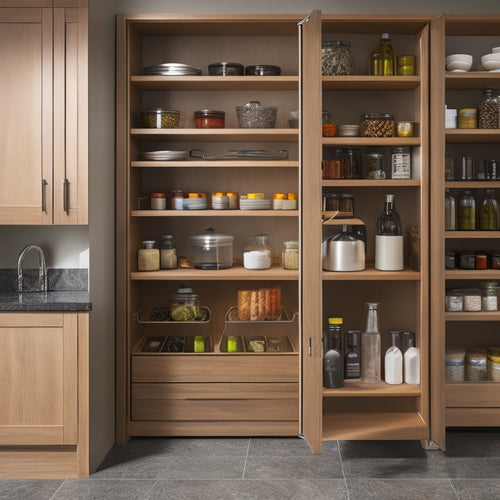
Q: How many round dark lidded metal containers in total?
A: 2